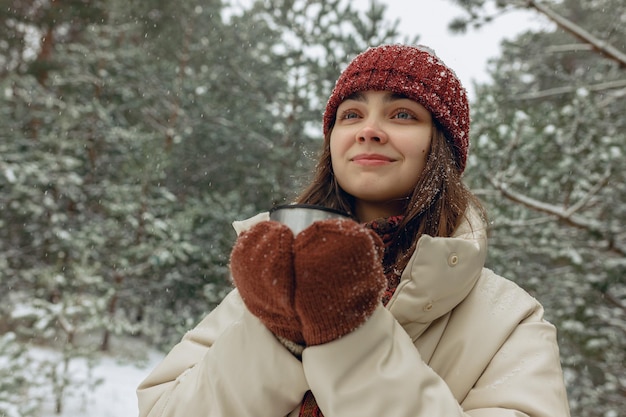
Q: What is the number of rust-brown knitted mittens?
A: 2